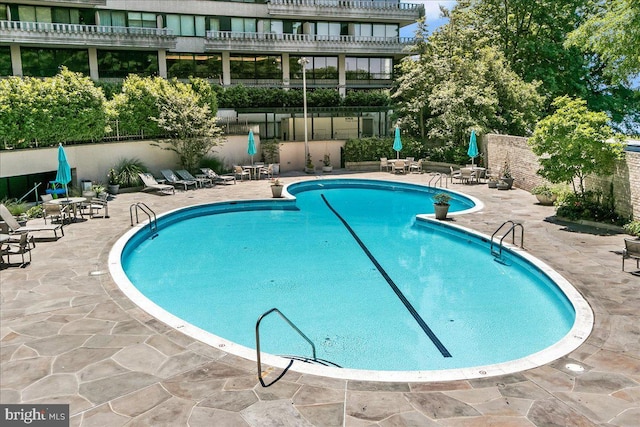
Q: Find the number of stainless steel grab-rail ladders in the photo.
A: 3